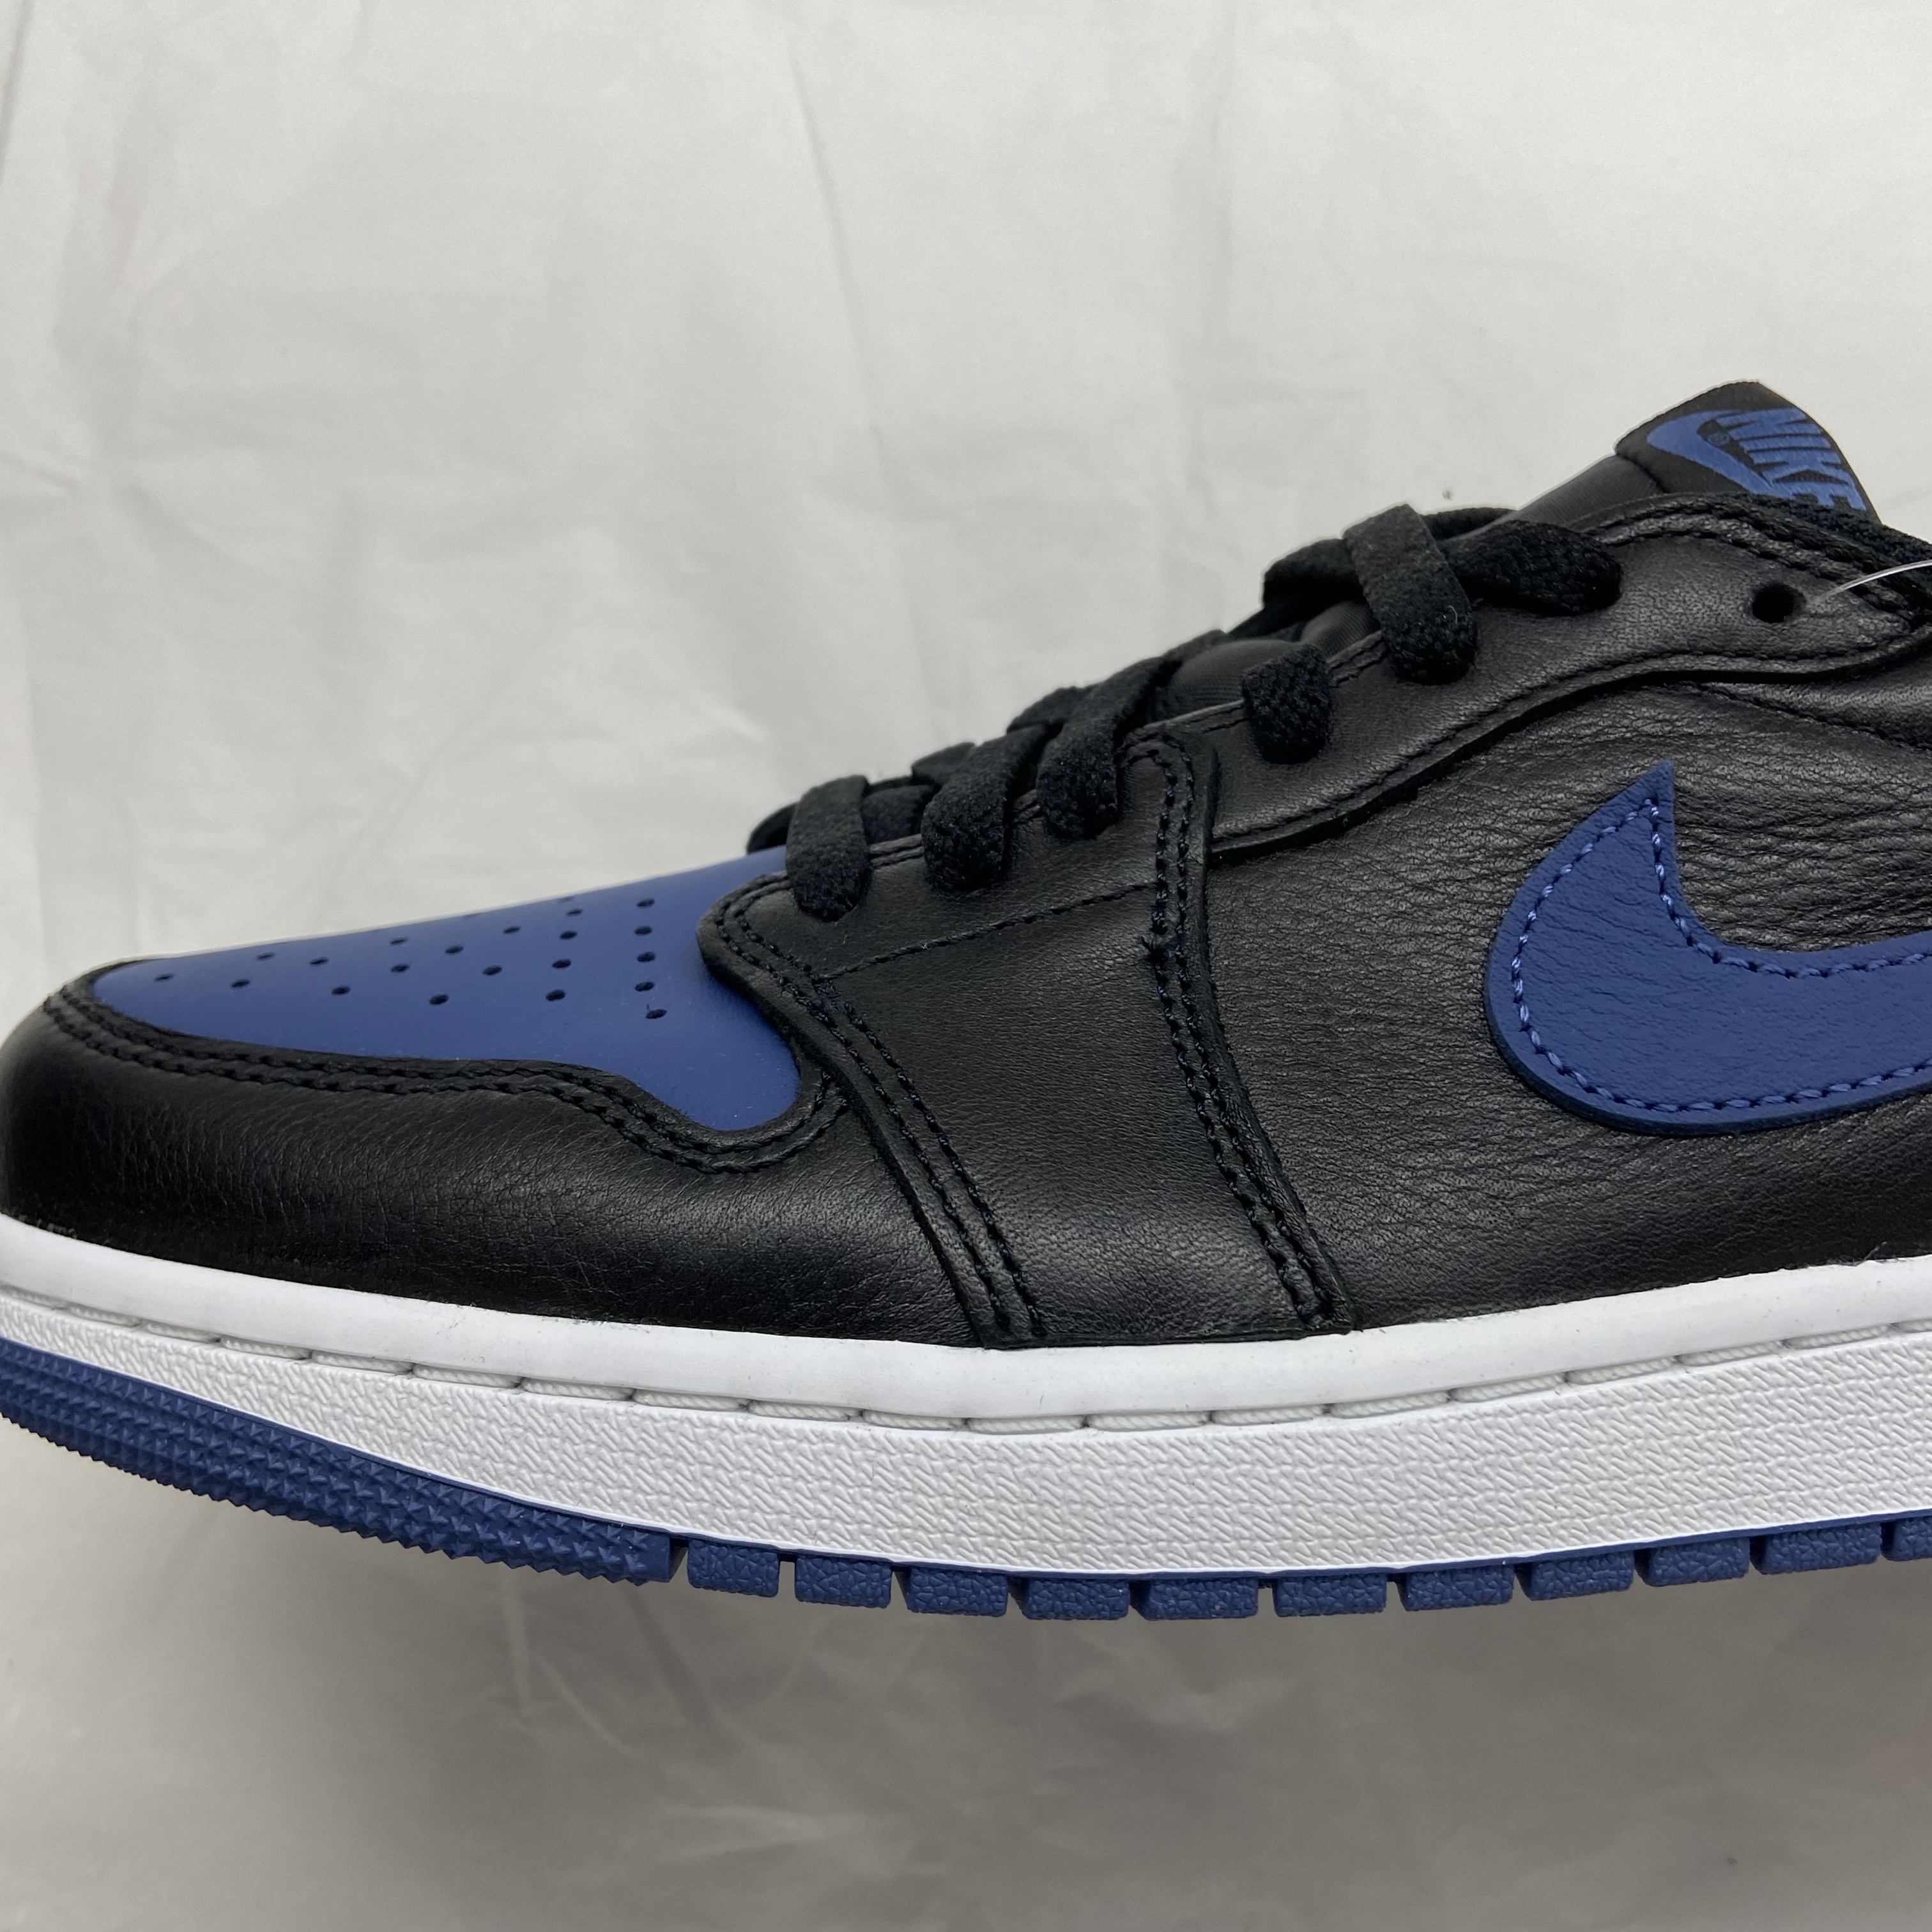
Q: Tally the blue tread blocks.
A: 11